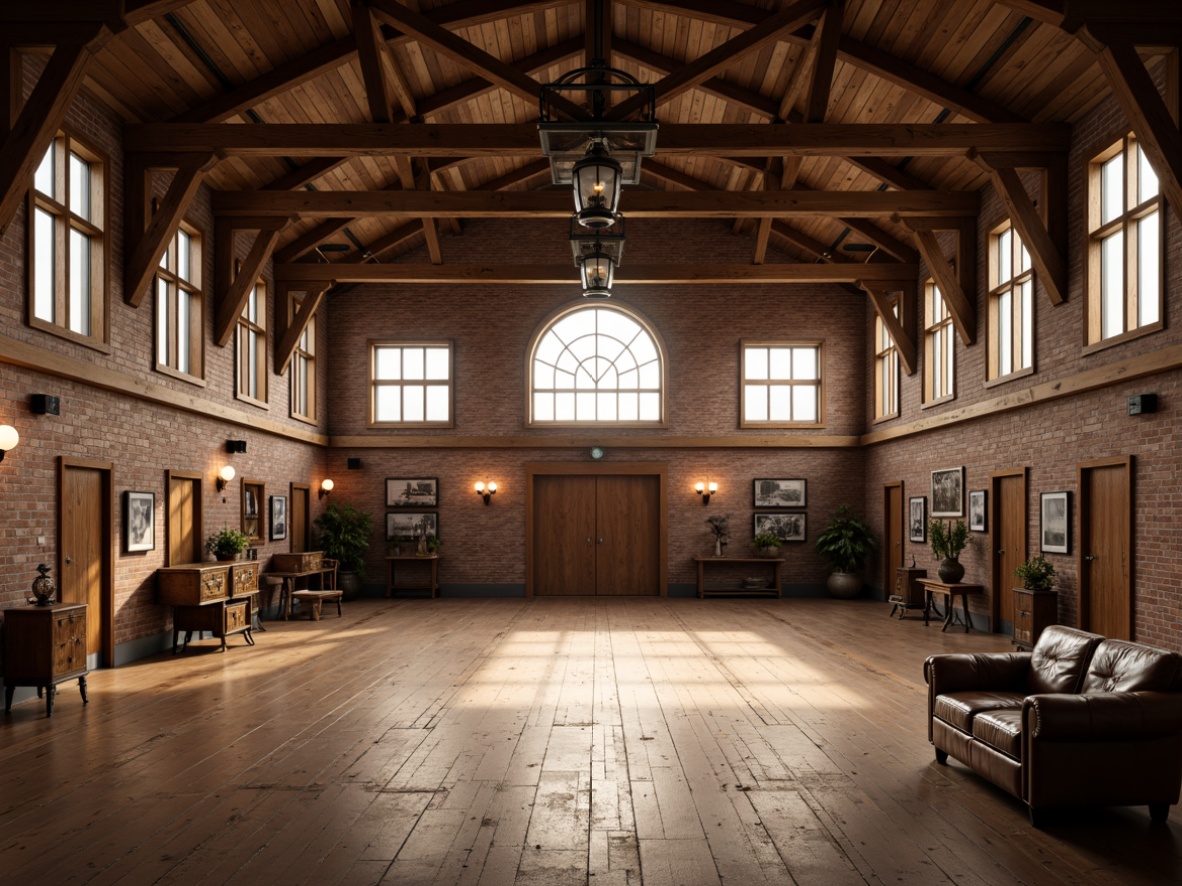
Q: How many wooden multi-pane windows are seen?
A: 11